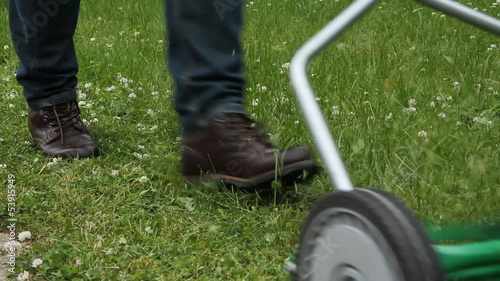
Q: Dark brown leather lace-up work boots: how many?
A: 2